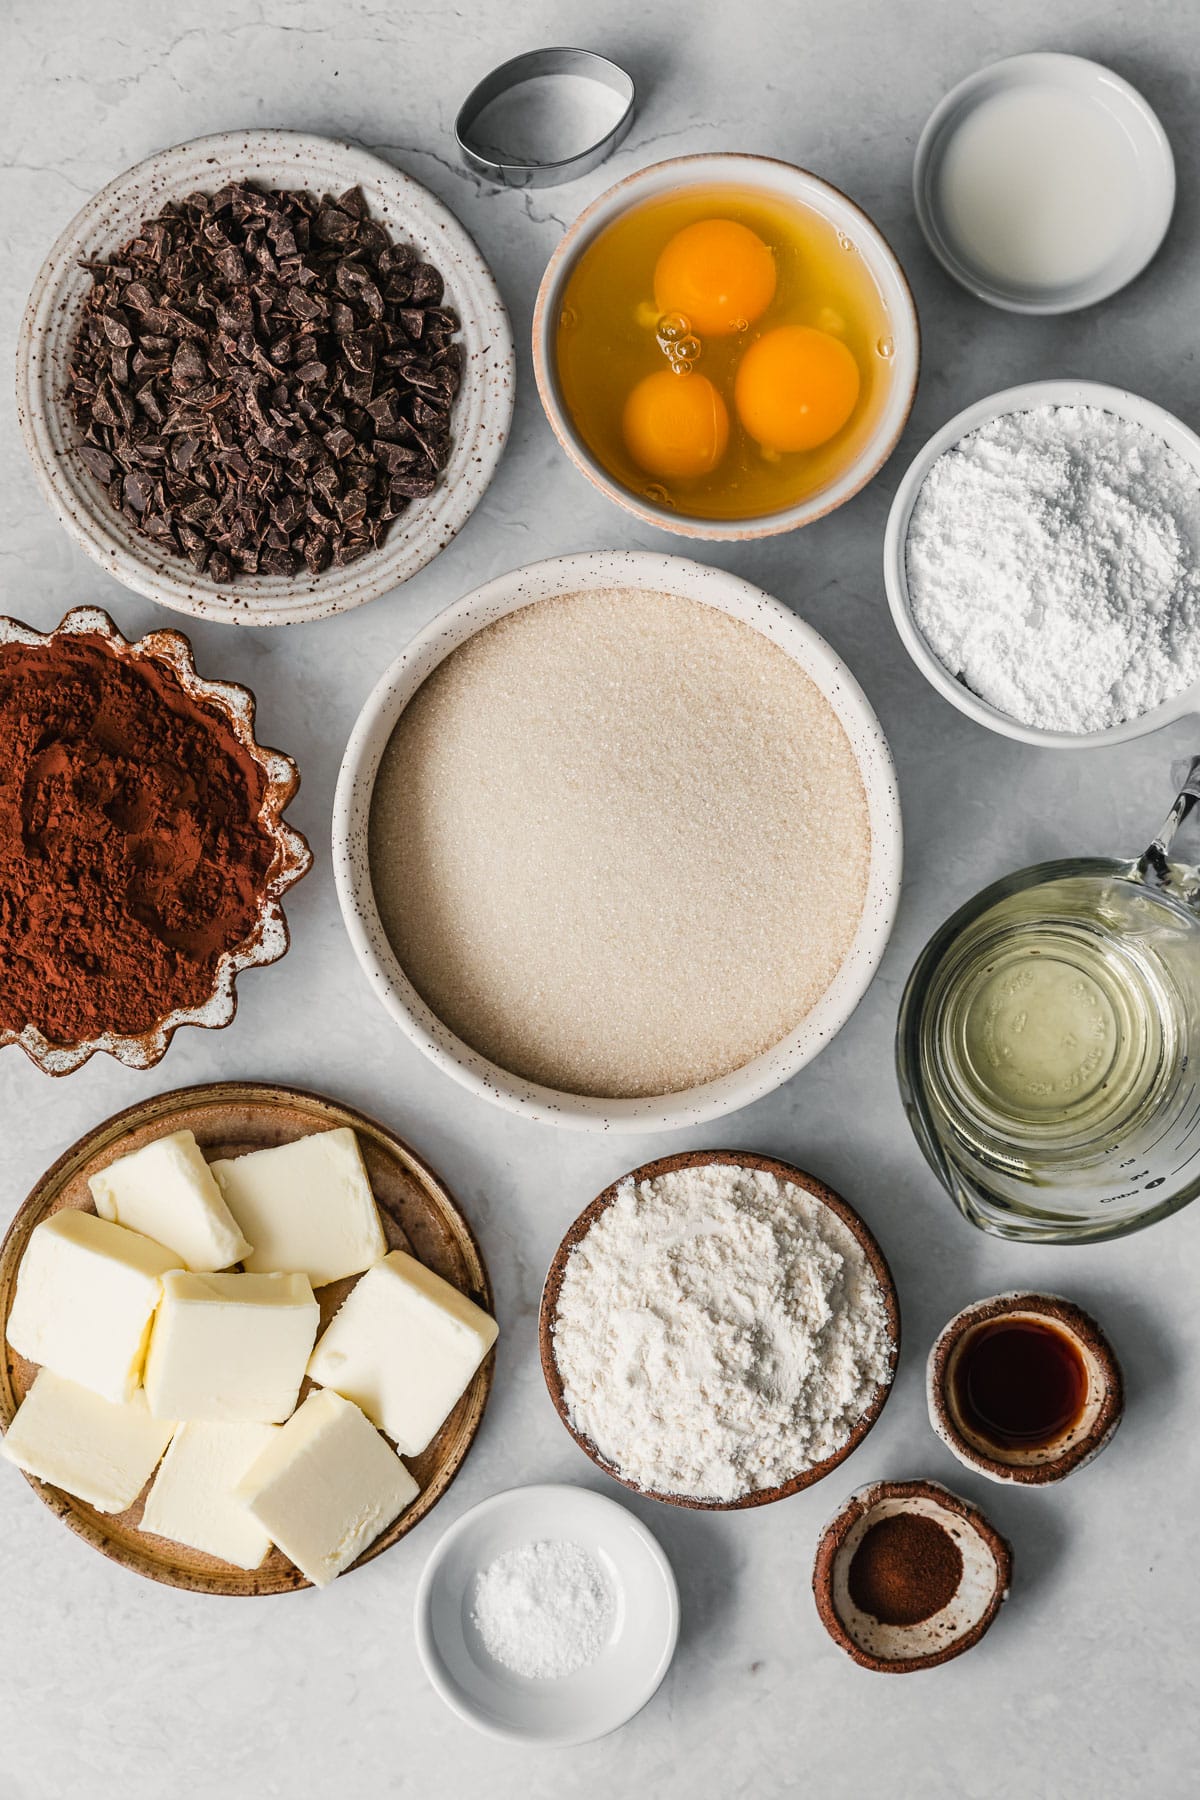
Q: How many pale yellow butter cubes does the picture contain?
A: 8